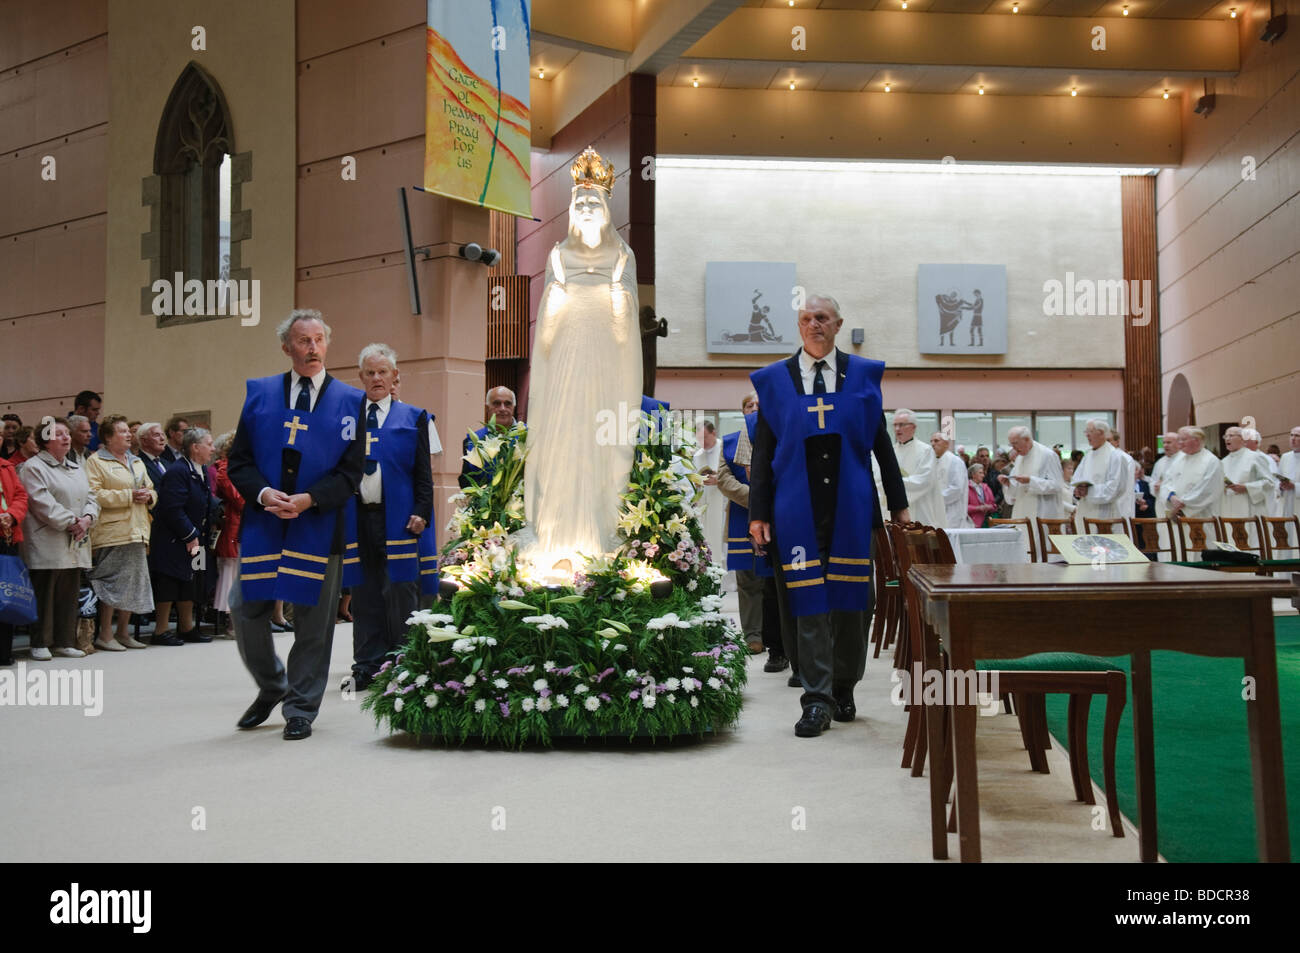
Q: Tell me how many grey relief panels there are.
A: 2